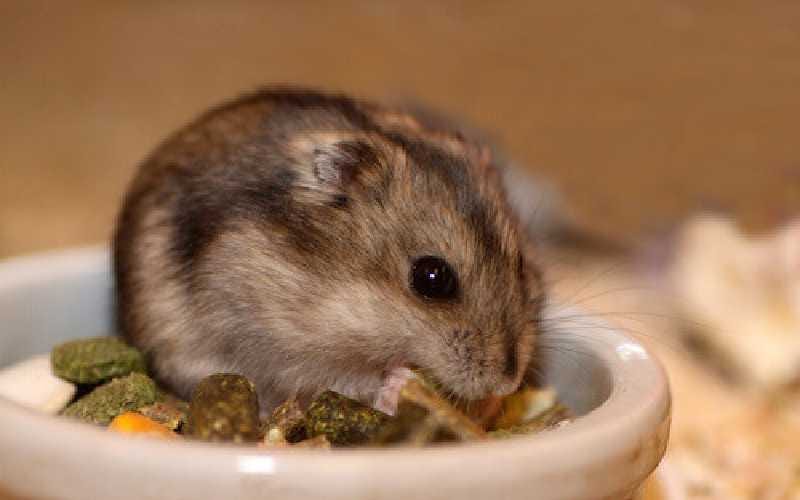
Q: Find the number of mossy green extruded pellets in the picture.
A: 4